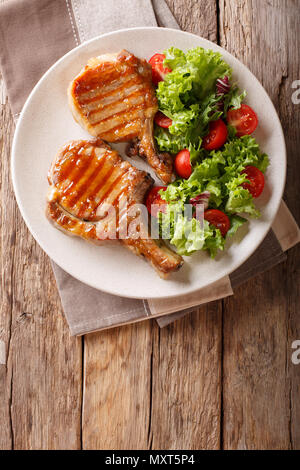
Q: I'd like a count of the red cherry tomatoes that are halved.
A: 8